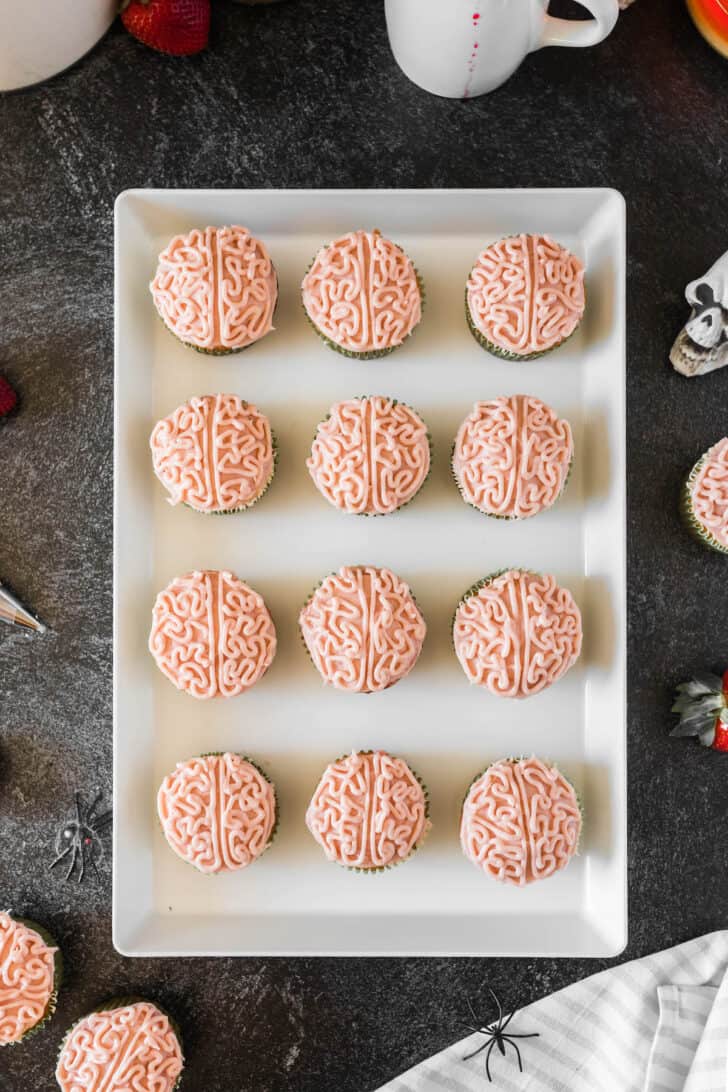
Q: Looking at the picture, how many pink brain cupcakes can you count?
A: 15